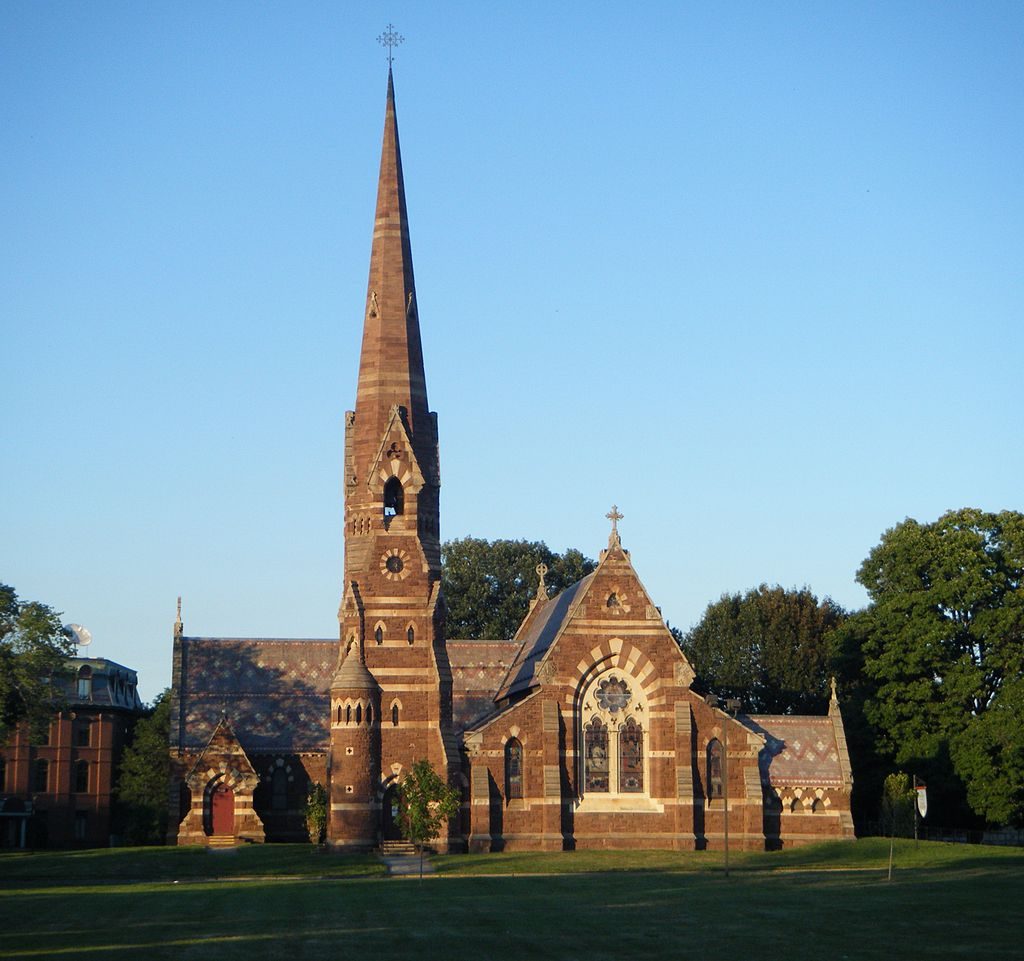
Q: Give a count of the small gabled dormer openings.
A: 2